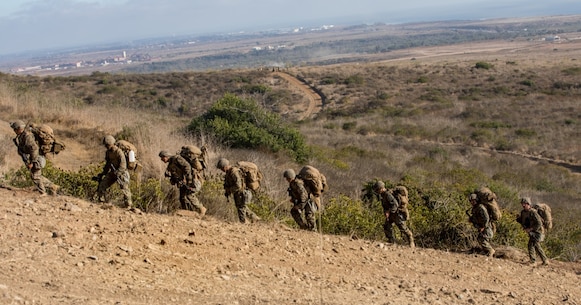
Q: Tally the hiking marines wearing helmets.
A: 8